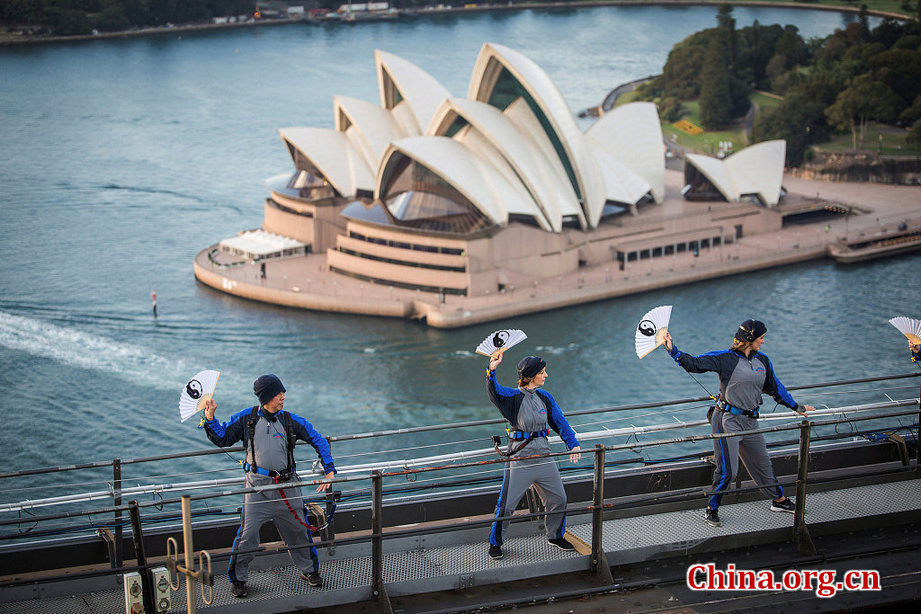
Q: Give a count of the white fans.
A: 4